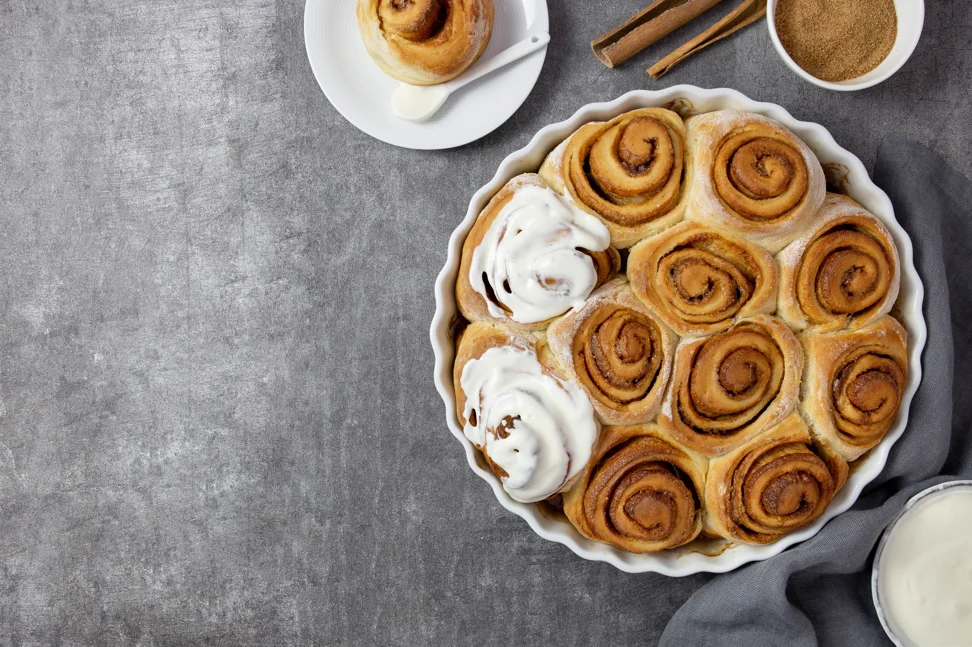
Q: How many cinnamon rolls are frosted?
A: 2